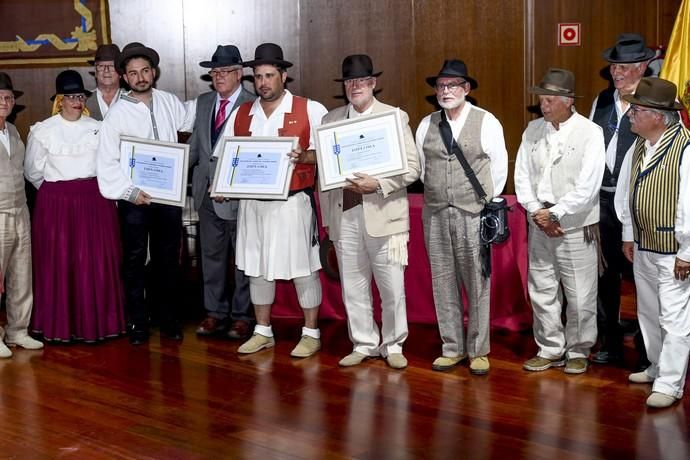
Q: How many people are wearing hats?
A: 11